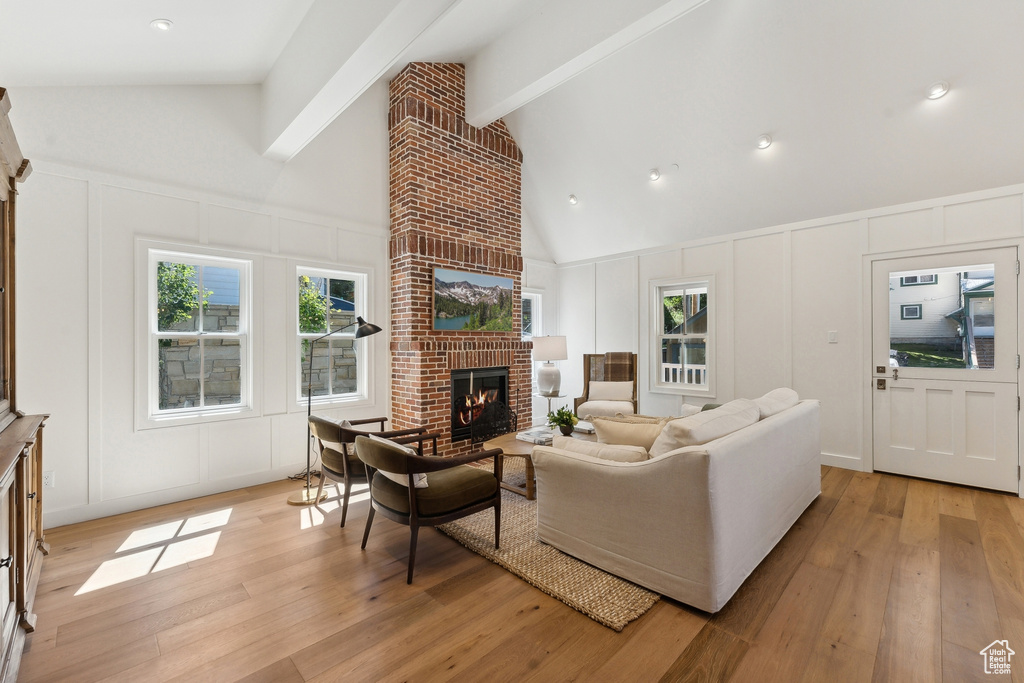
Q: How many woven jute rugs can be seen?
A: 1